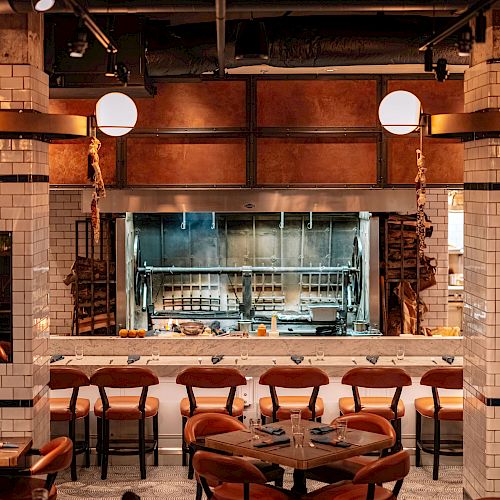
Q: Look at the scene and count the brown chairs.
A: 11